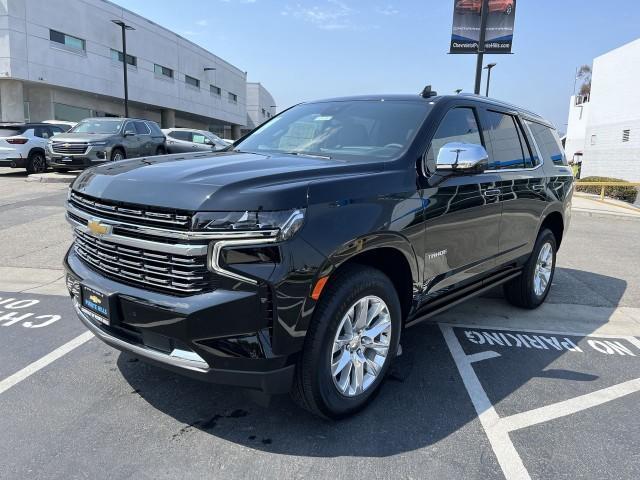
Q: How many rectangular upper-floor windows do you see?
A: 6